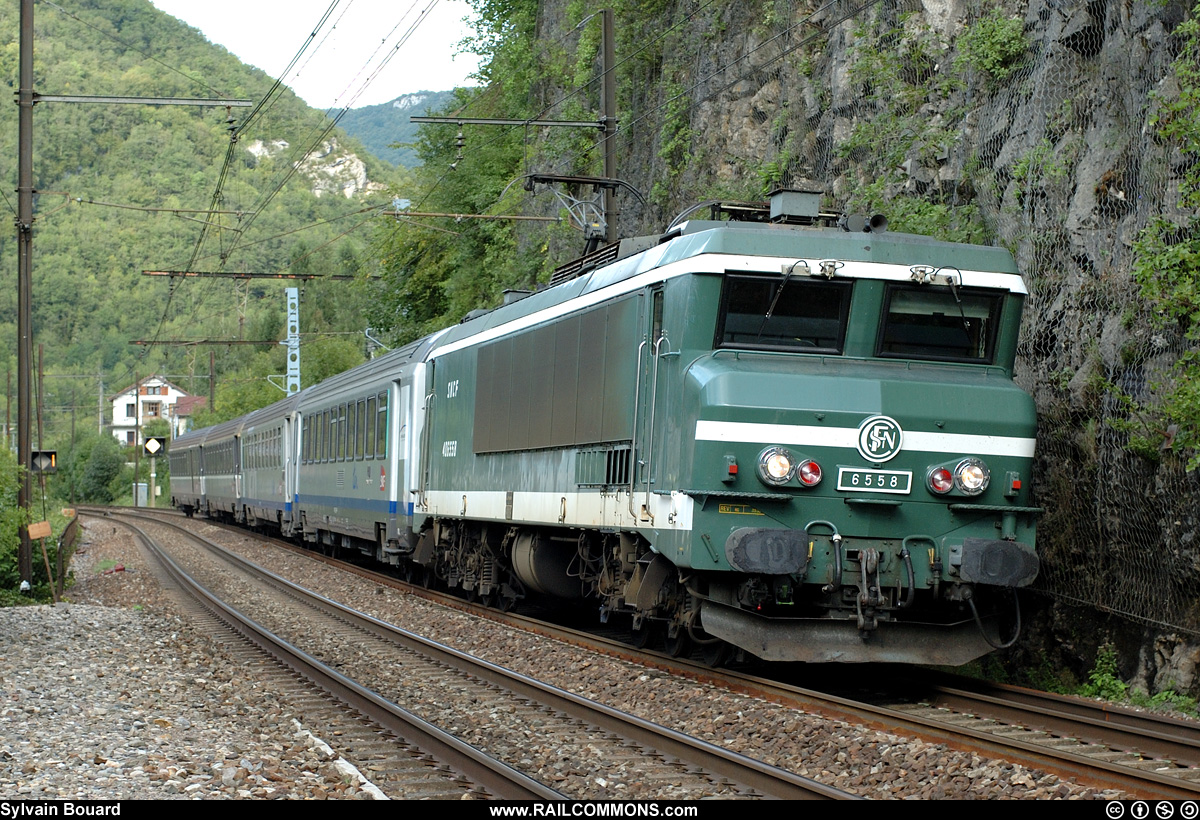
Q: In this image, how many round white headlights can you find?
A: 2